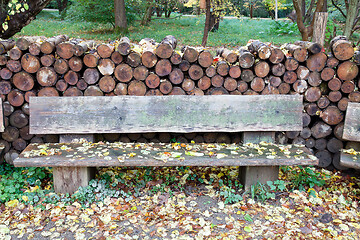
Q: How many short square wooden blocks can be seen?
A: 2